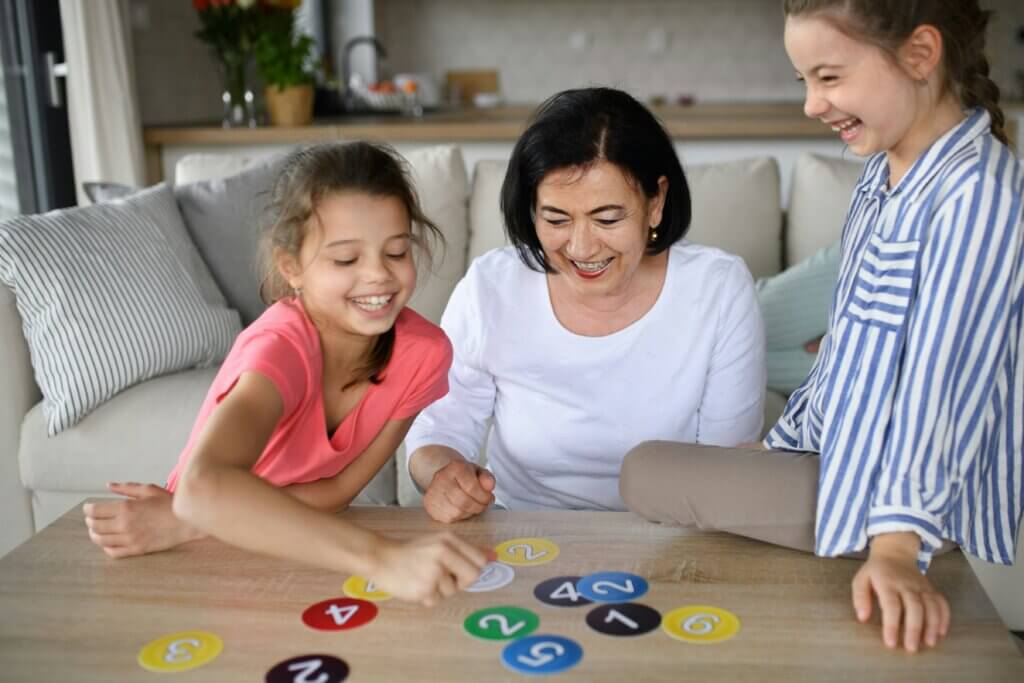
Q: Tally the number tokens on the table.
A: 12